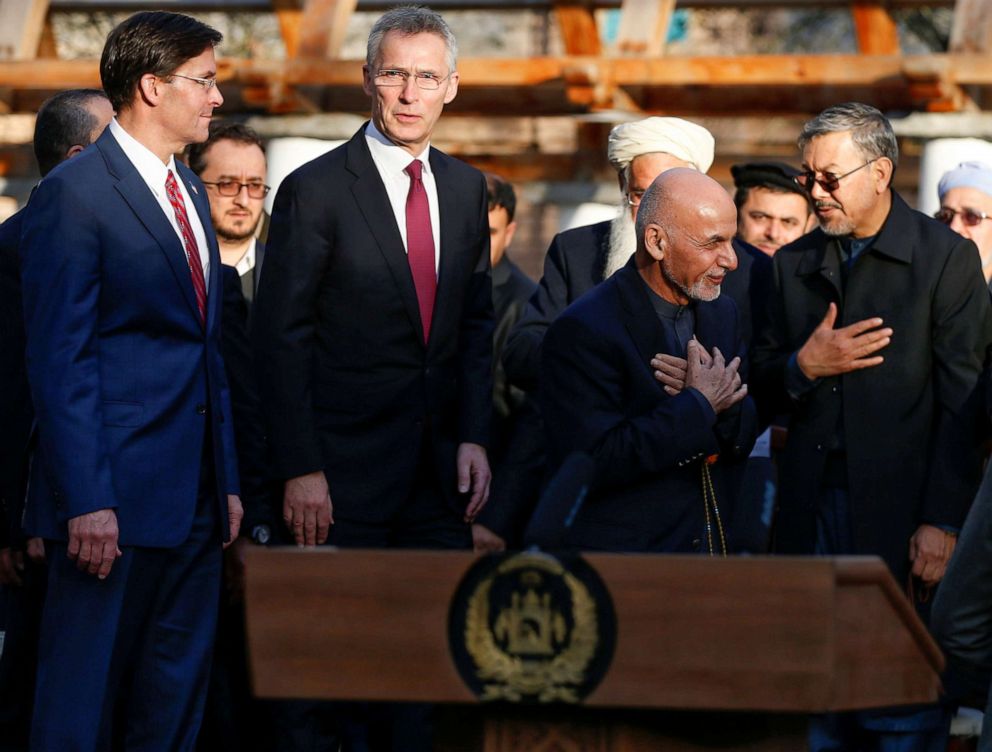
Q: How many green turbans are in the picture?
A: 0